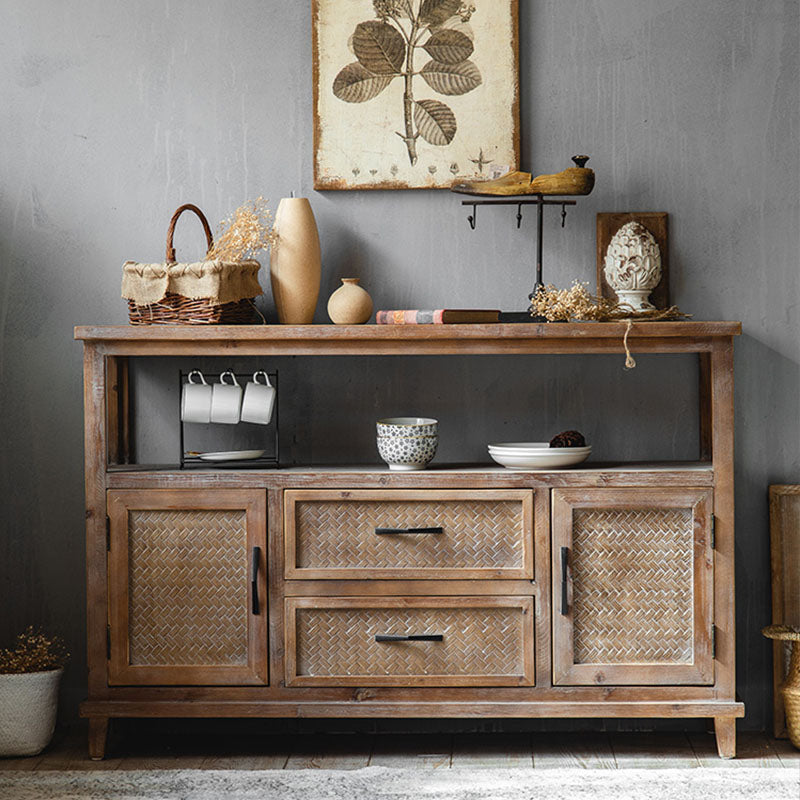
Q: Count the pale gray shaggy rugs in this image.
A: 1